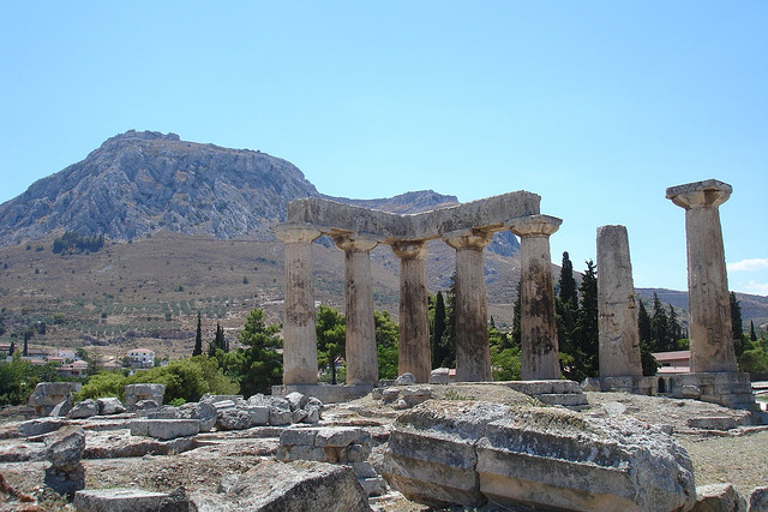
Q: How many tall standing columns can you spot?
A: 7